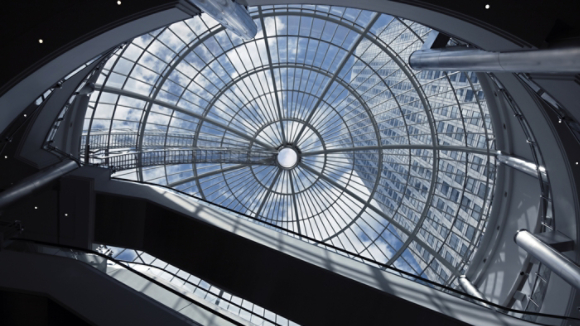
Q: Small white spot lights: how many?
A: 9